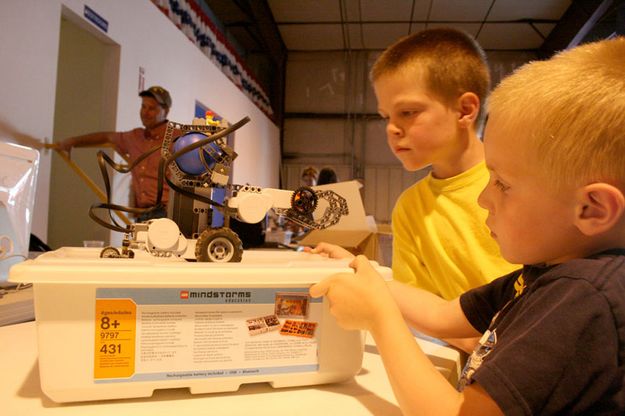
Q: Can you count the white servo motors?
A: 2